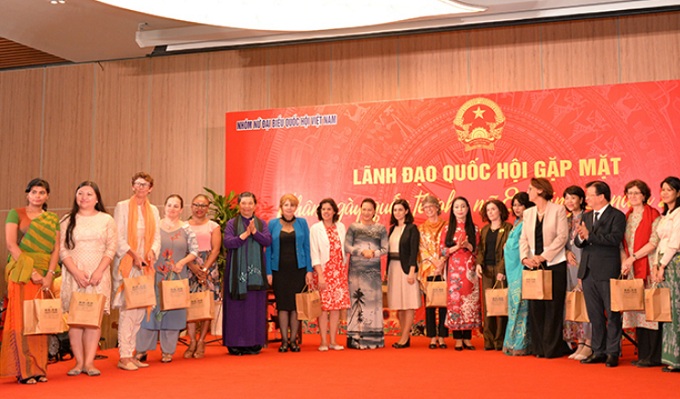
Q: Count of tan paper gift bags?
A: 12